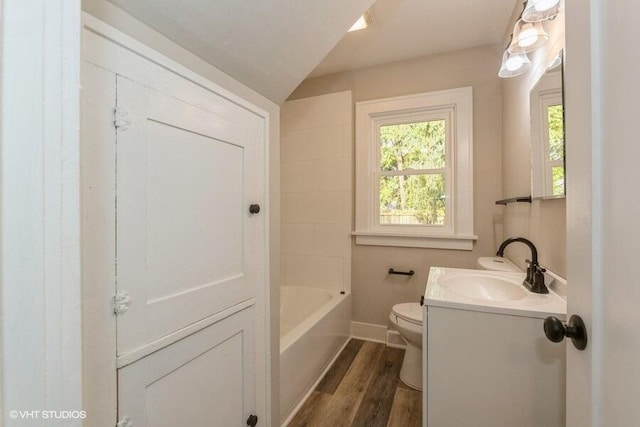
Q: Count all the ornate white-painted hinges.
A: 3